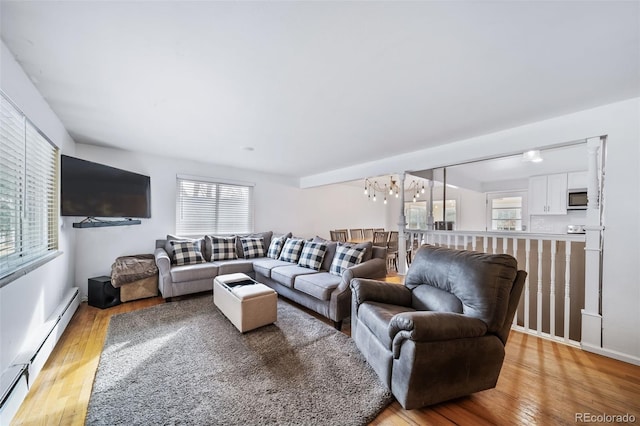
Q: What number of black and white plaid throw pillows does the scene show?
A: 7